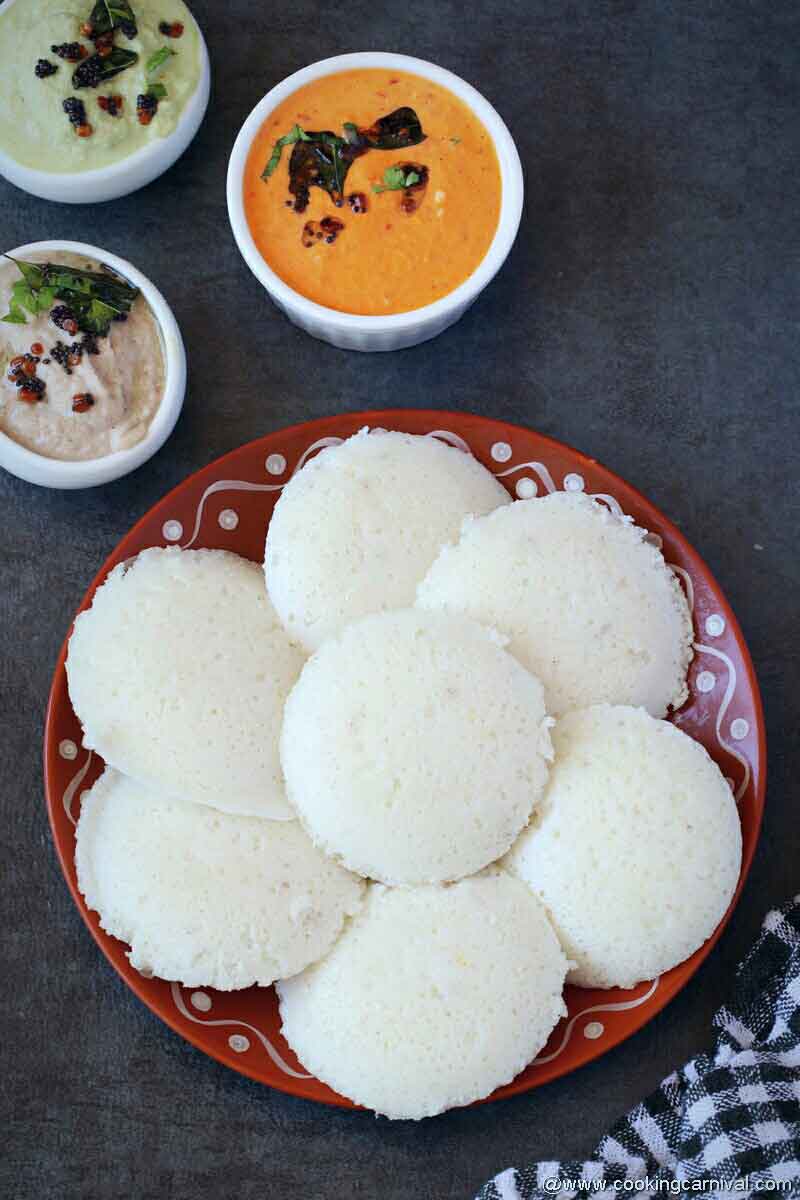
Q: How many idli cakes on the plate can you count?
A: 7